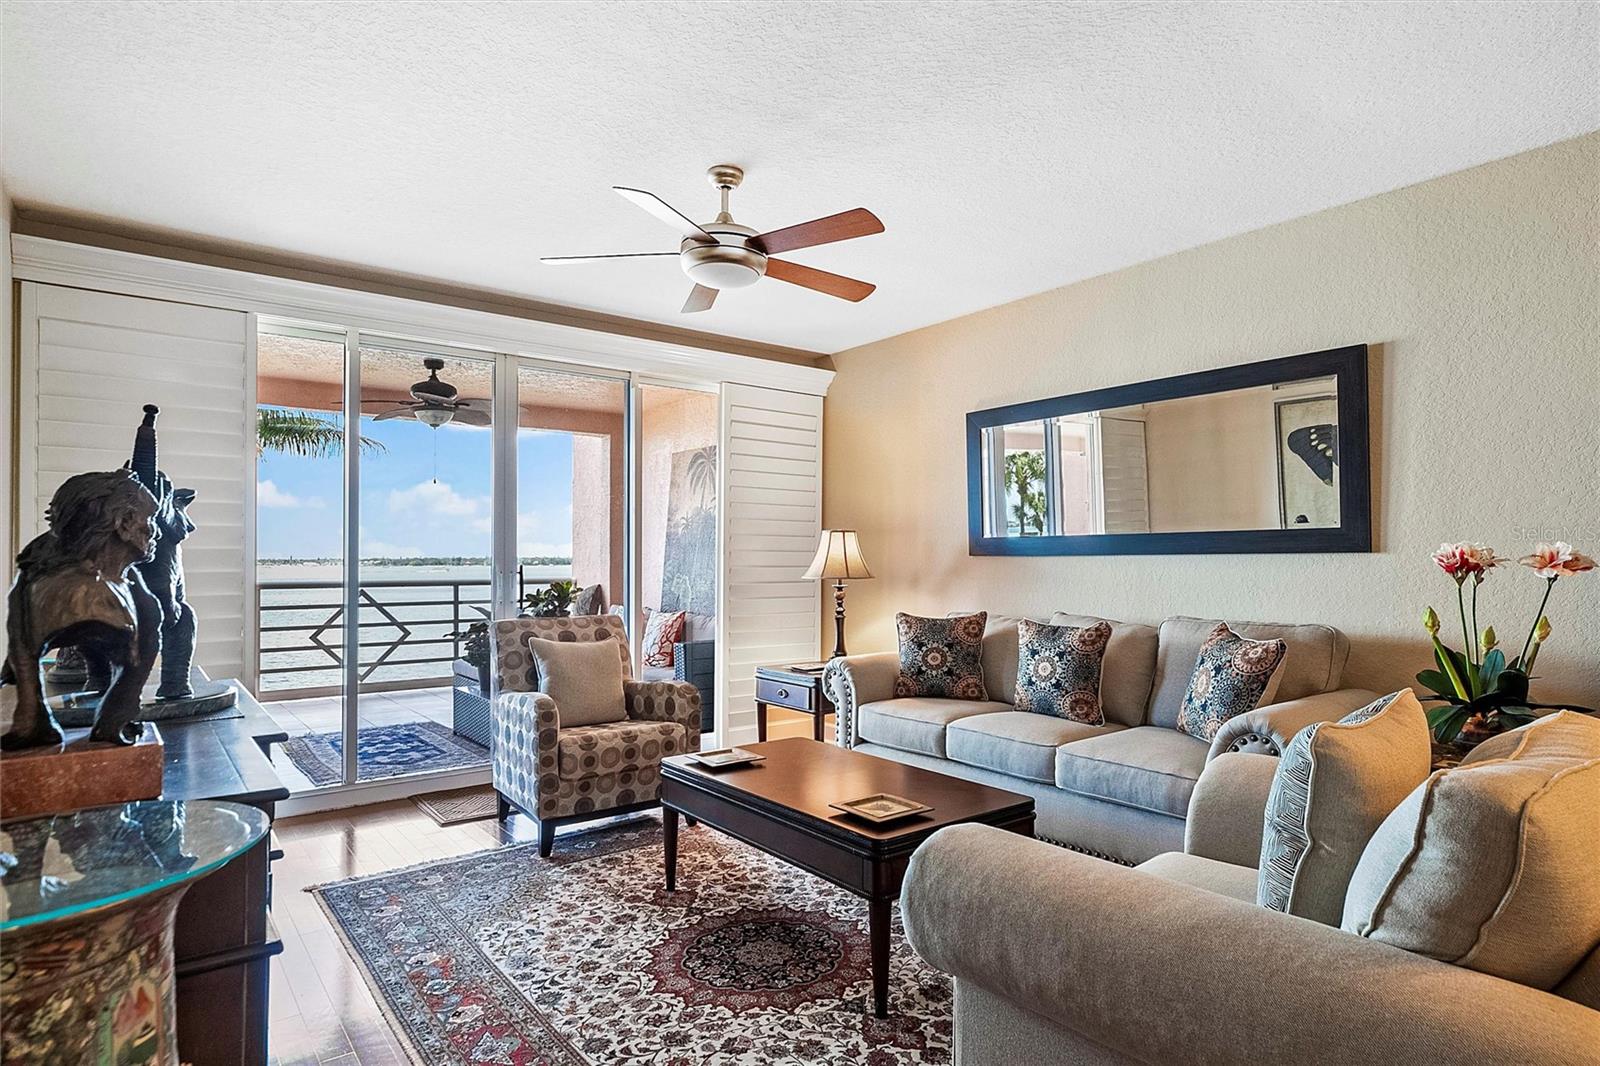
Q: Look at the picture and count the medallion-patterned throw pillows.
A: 3